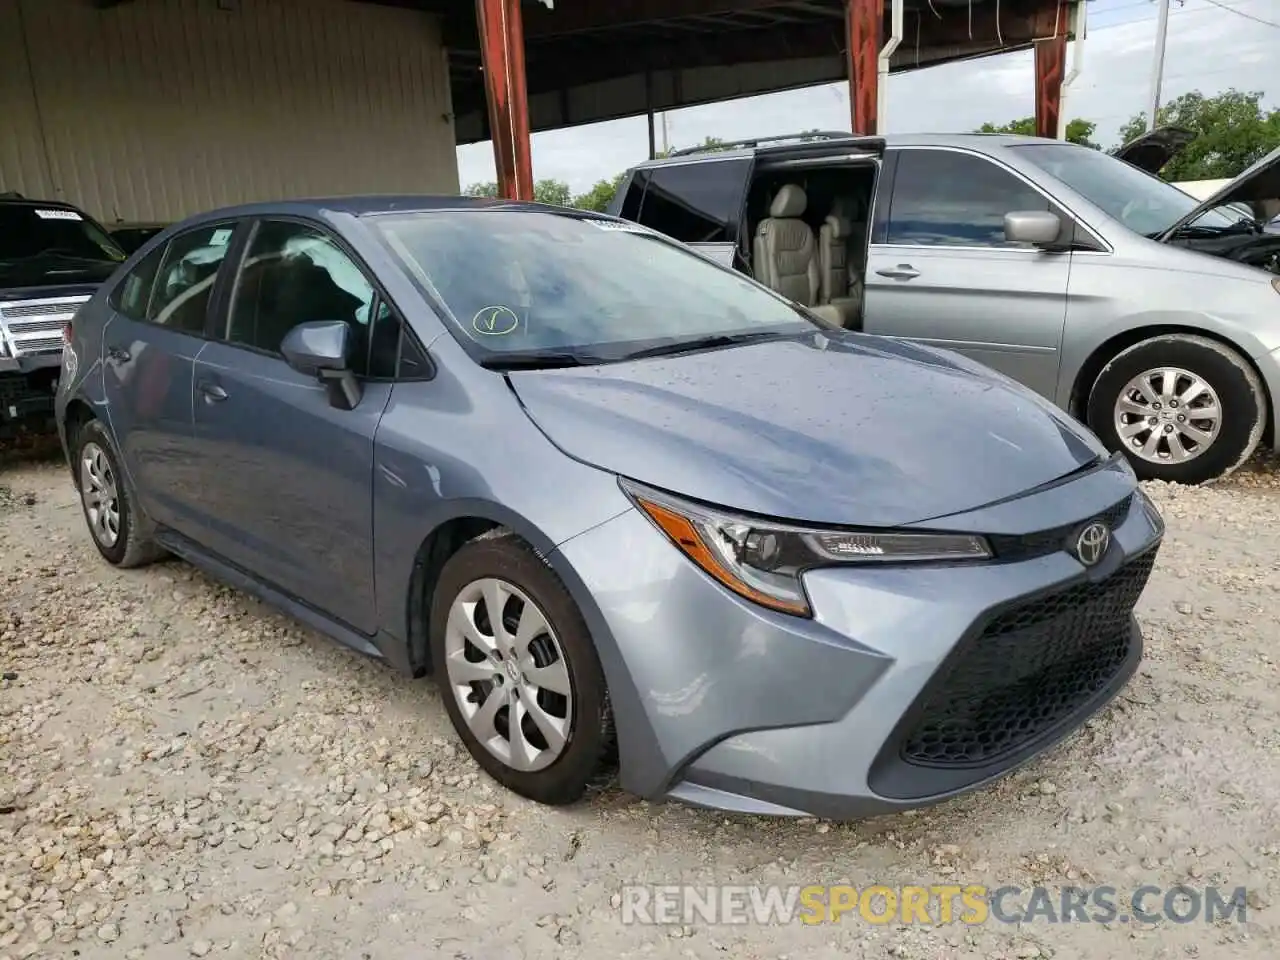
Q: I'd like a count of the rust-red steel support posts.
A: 3